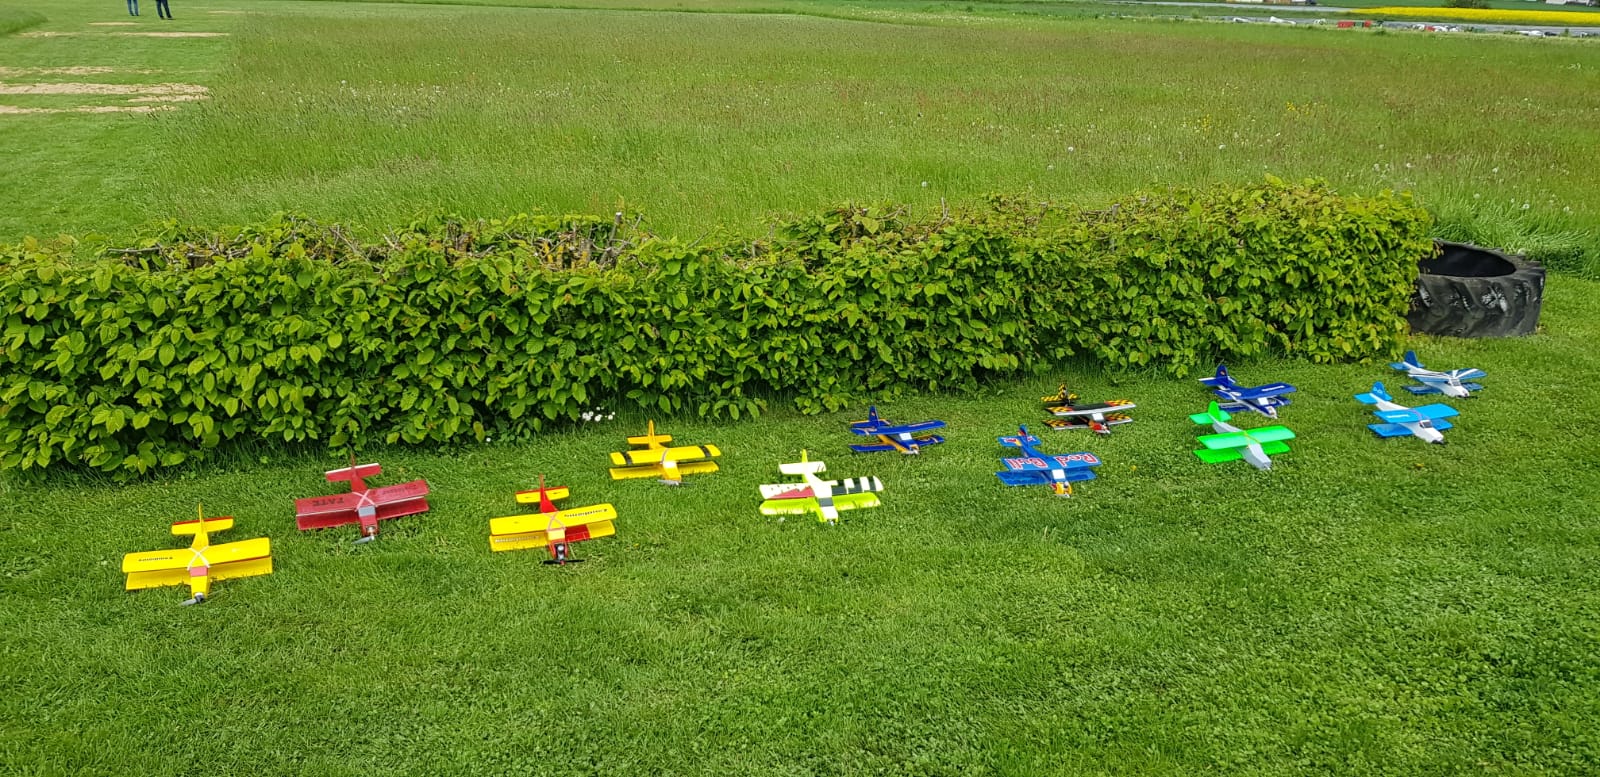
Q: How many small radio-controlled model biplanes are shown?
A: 12